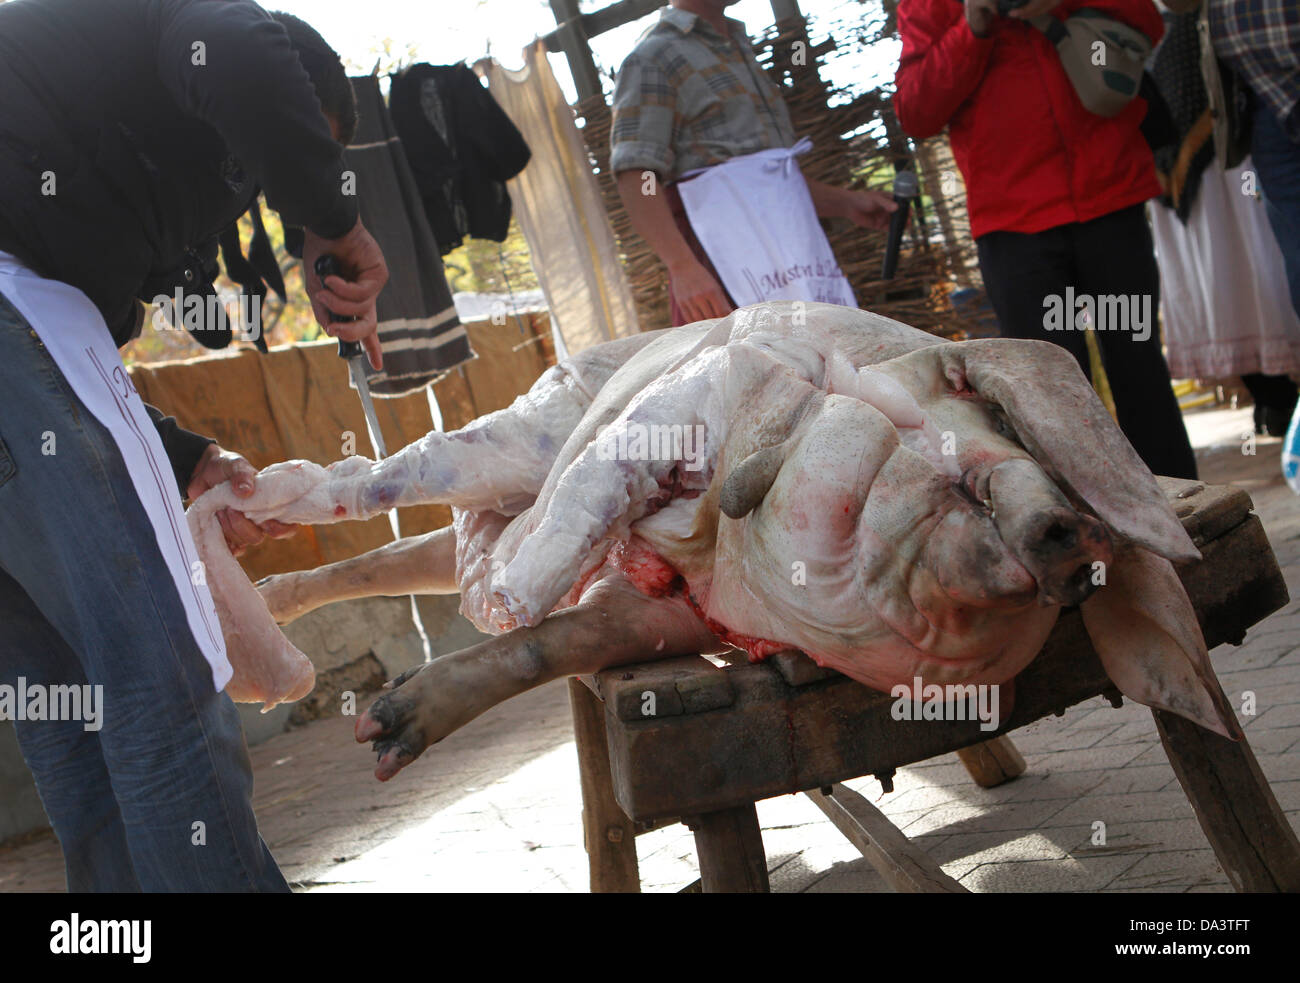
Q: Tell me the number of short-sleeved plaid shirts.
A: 1